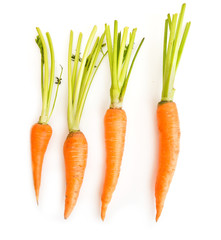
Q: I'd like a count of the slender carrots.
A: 4